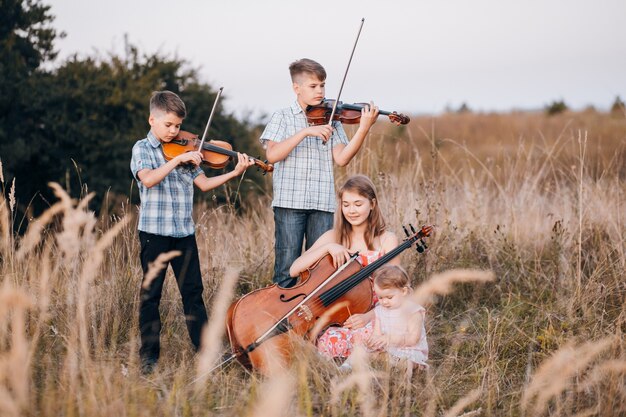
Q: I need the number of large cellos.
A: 1